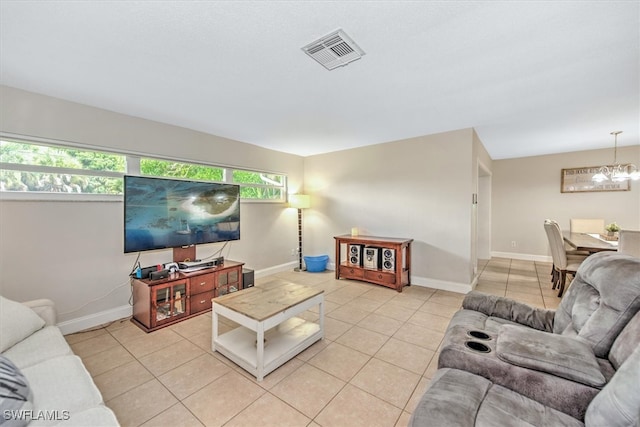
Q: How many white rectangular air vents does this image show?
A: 1